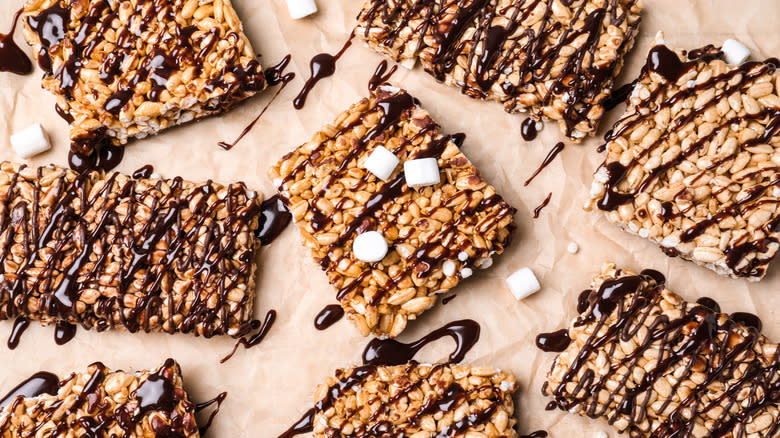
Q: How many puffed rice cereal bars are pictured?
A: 8